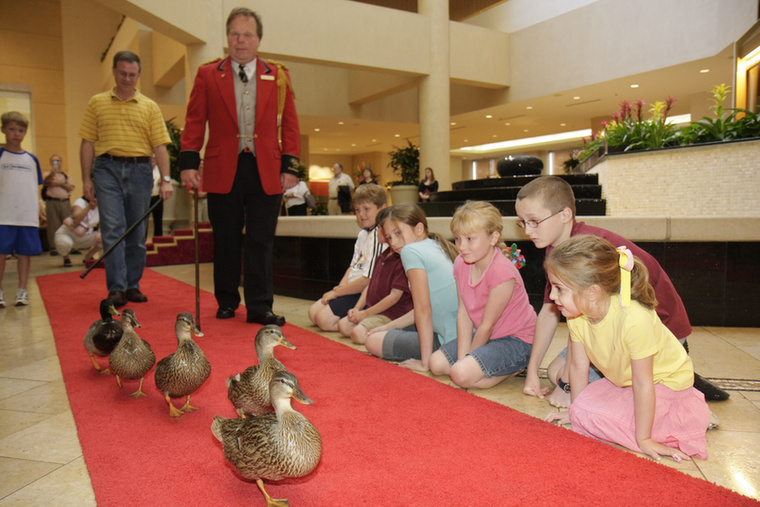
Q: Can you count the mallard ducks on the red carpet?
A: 5